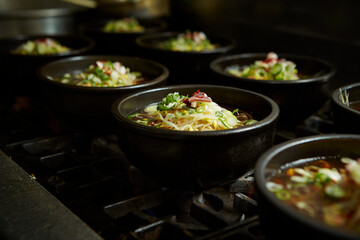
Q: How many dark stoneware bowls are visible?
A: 8